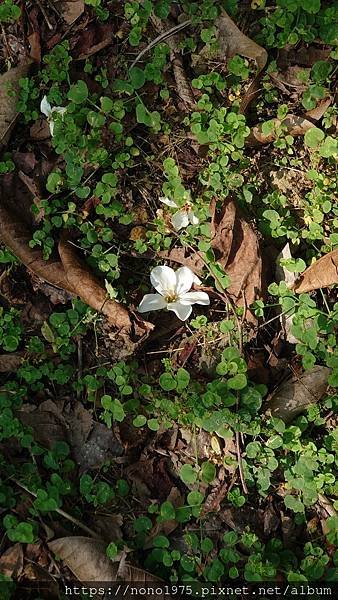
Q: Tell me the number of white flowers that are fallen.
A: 3